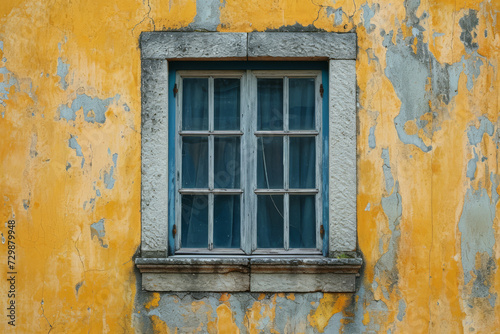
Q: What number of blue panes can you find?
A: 12